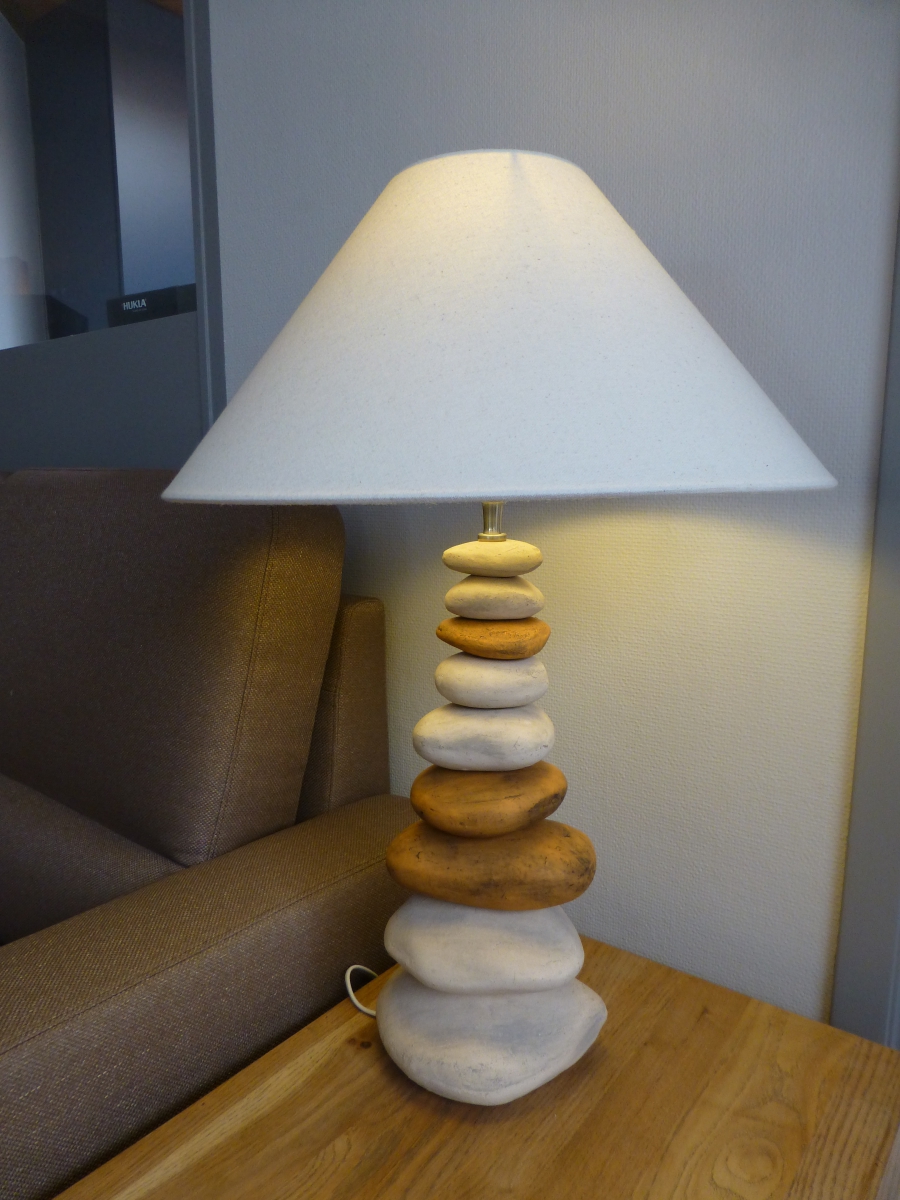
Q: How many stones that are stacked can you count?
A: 9